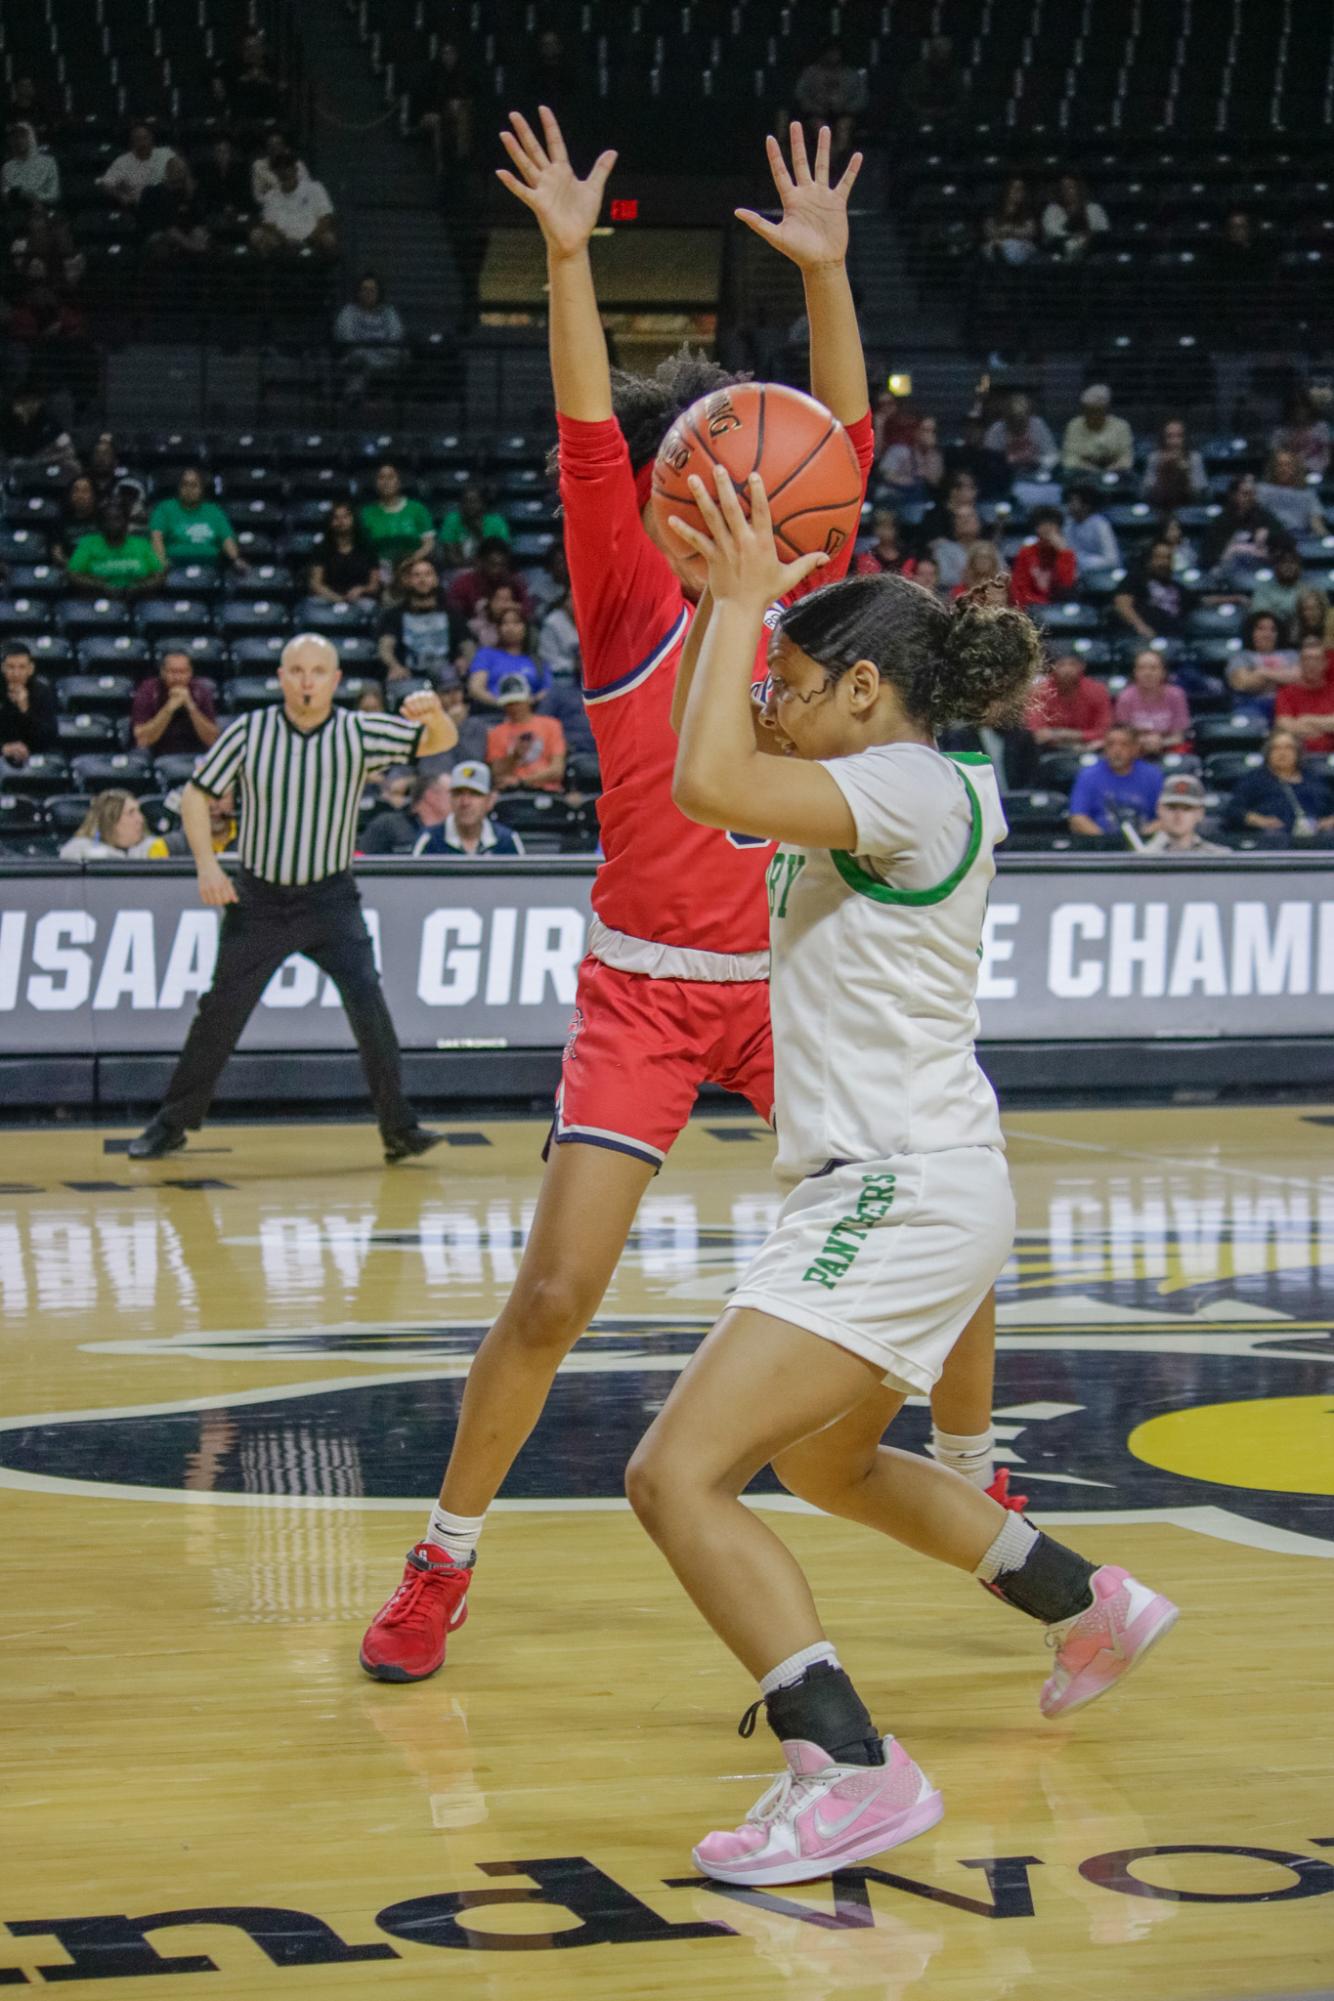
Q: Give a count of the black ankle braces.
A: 2